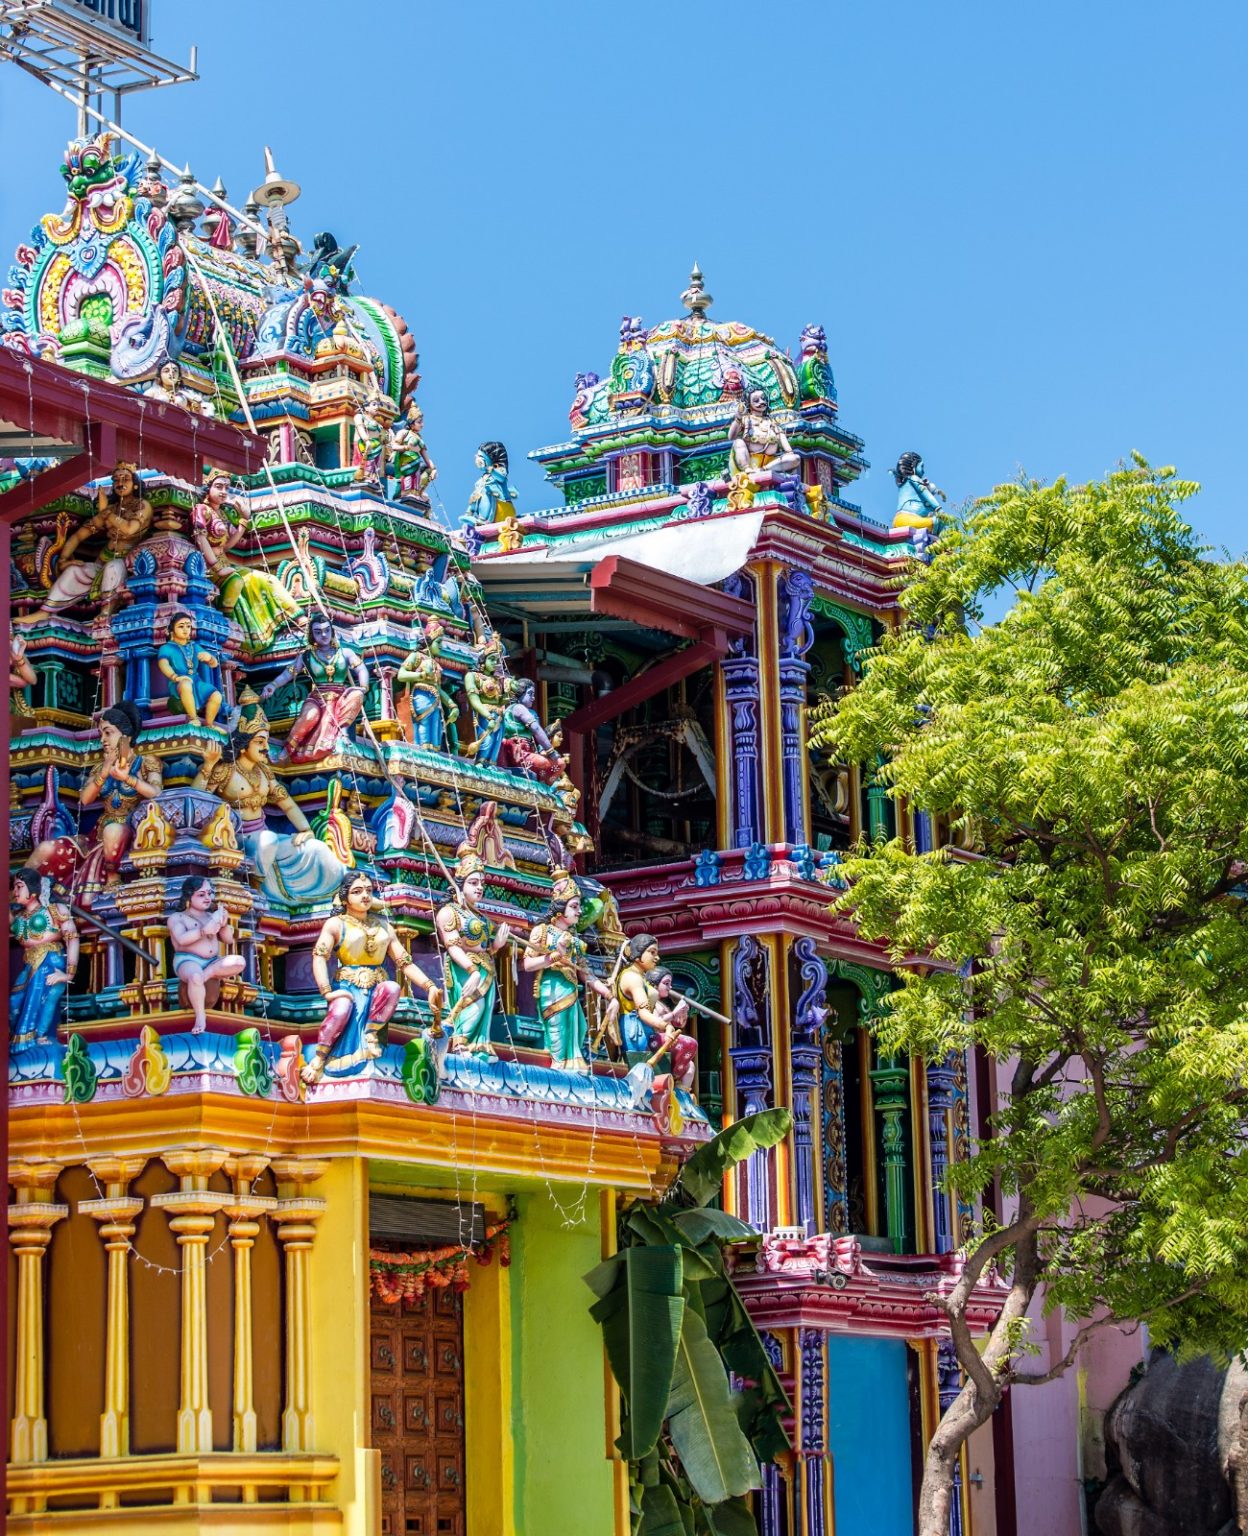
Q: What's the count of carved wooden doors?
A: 1